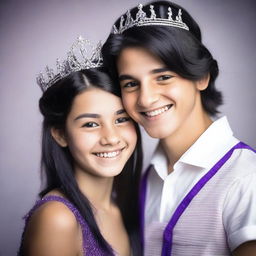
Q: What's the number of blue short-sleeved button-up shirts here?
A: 0